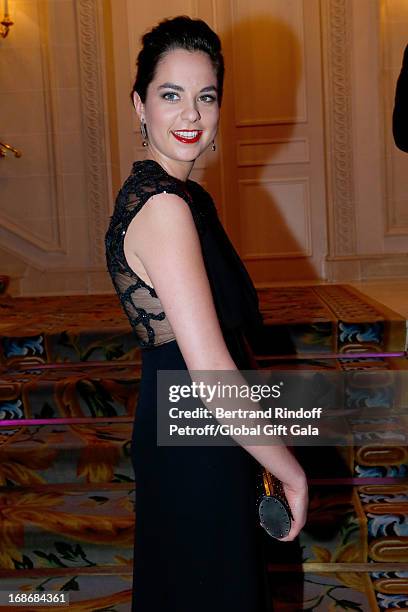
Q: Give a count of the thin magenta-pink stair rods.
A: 3